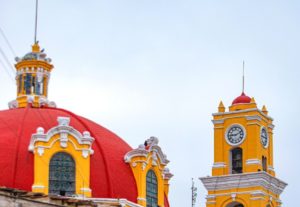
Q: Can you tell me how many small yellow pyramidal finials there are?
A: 3